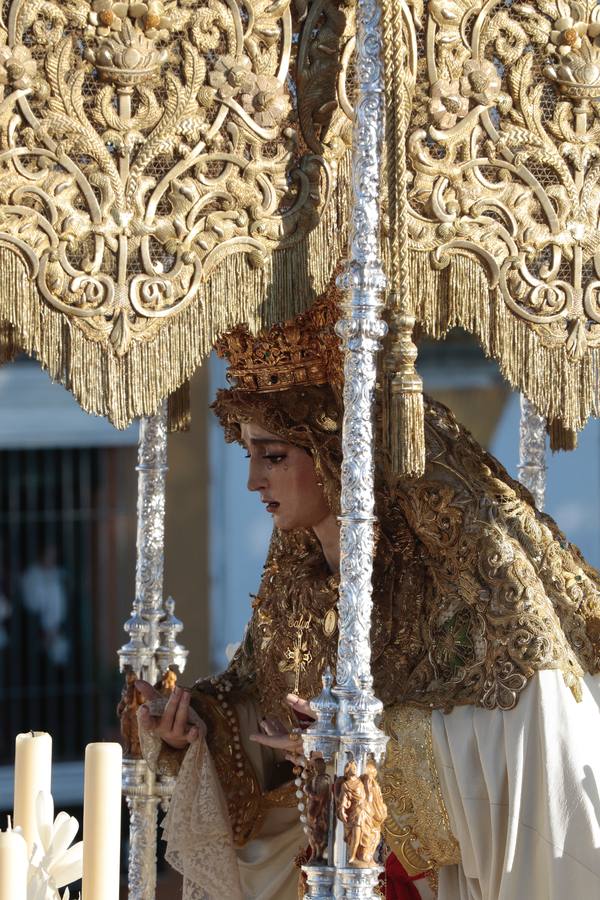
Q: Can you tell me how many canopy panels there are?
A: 2